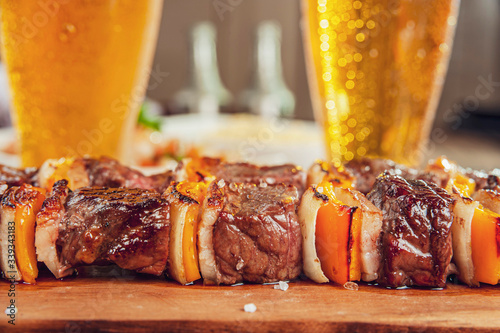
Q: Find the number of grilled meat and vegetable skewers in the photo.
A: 2